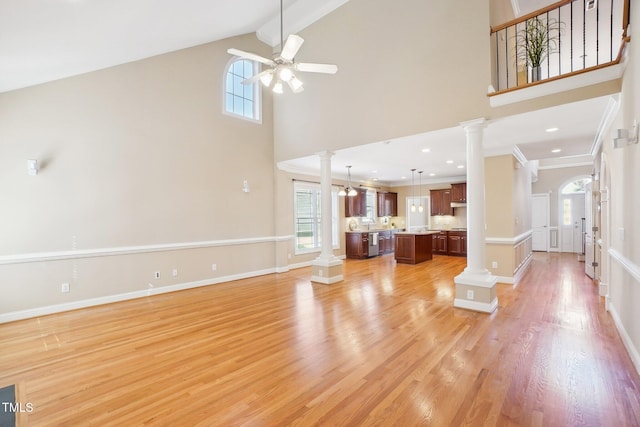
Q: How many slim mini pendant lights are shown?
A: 2